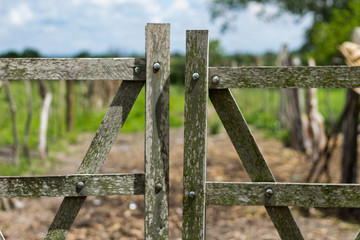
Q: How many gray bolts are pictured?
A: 8